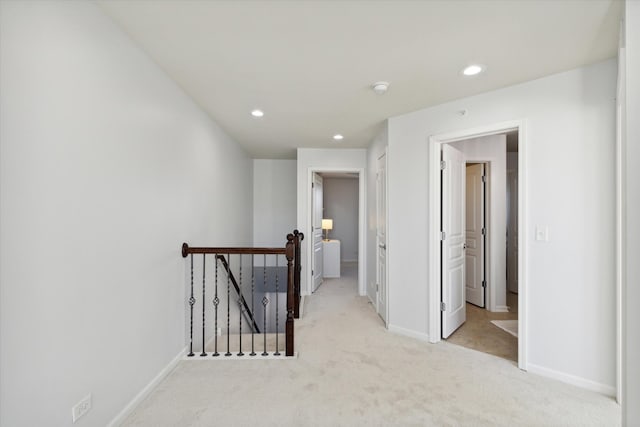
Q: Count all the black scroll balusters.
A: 4